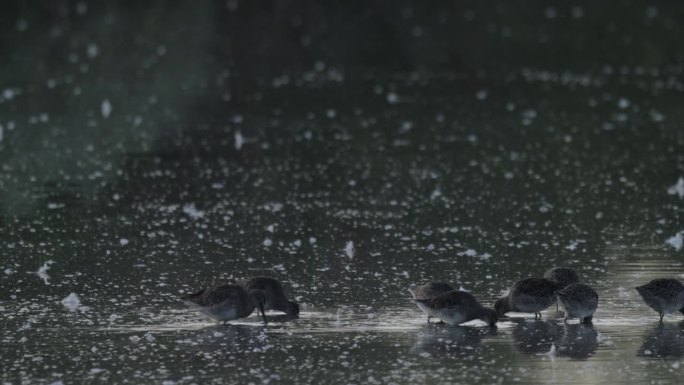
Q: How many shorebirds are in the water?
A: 8